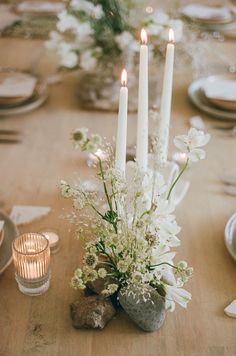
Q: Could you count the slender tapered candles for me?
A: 3